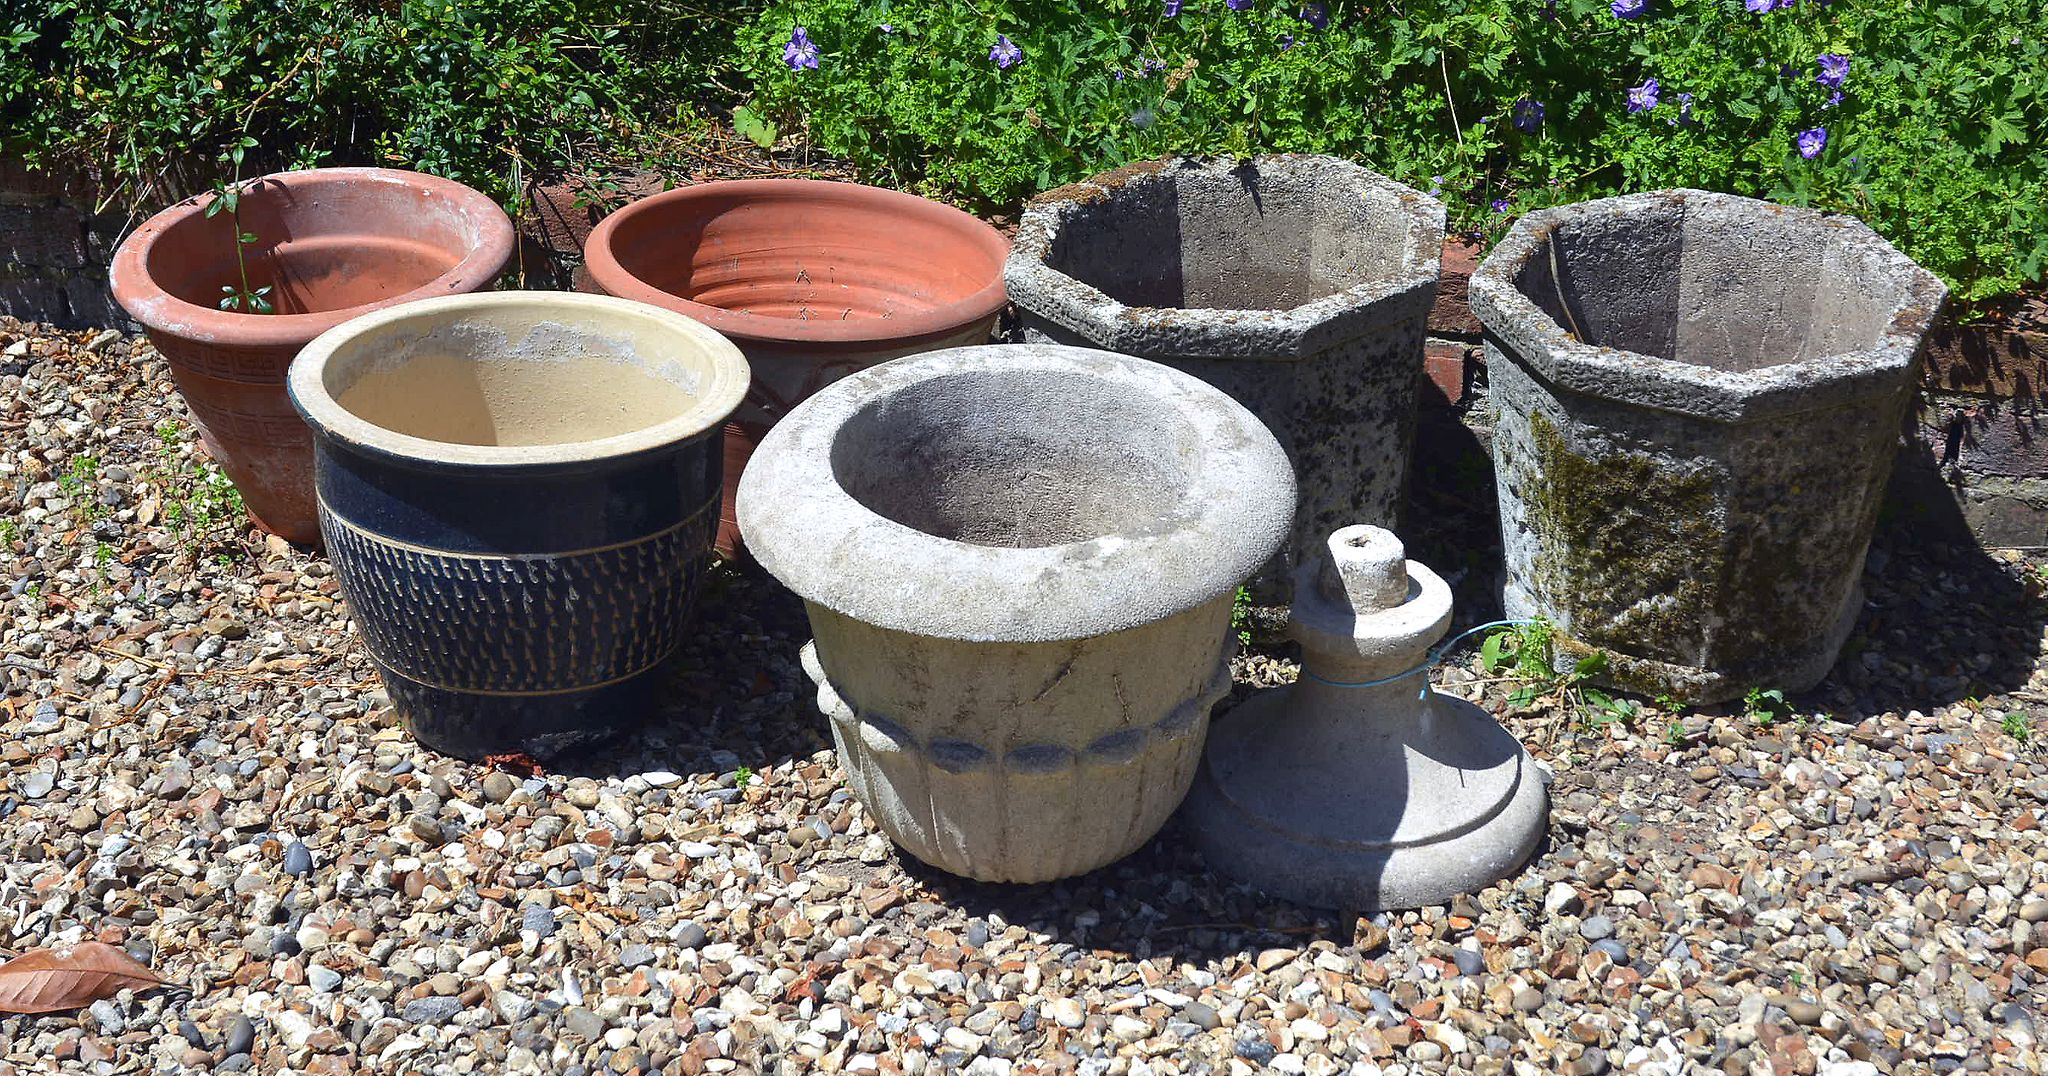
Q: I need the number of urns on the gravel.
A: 6